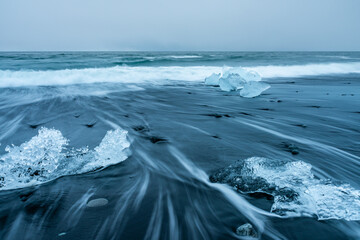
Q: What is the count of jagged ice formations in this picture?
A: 3